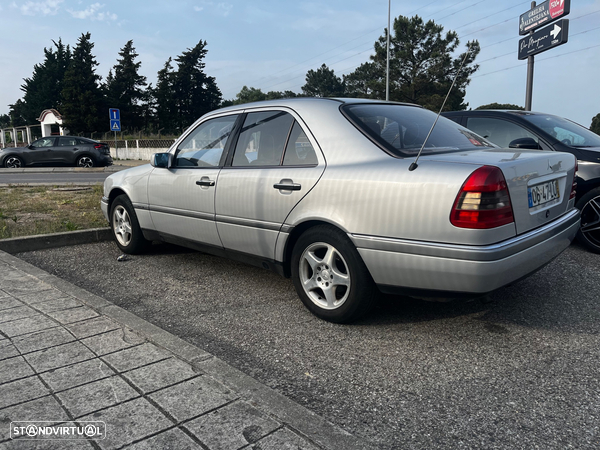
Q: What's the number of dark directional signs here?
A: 2